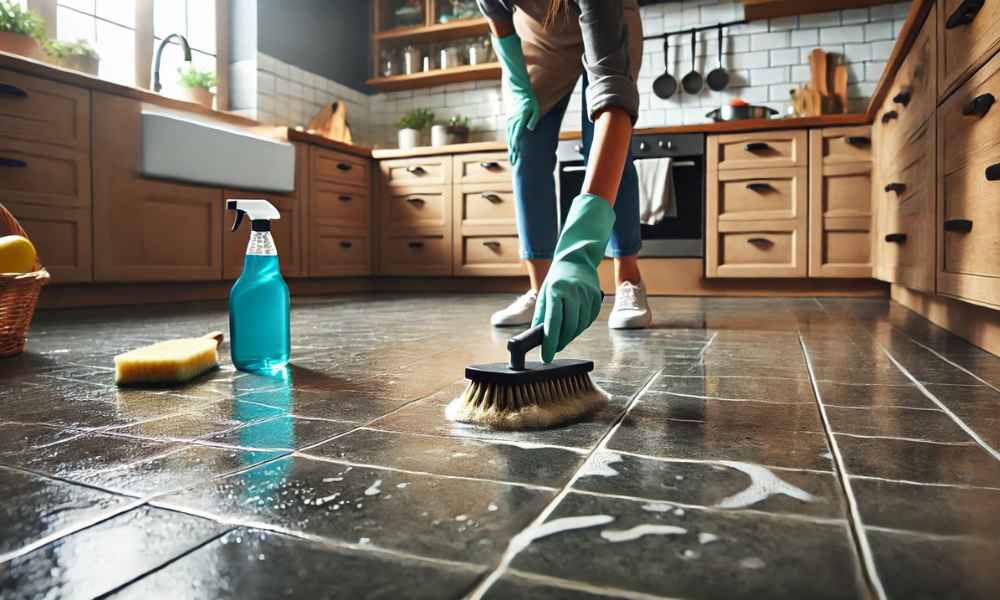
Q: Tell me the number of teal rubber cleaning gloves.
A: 2